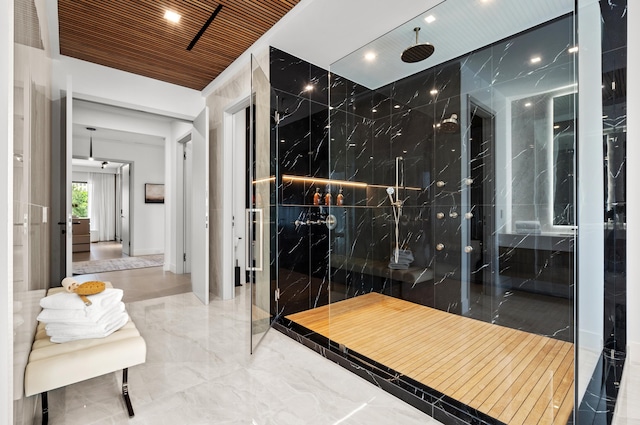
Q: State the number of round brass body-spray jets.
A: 6